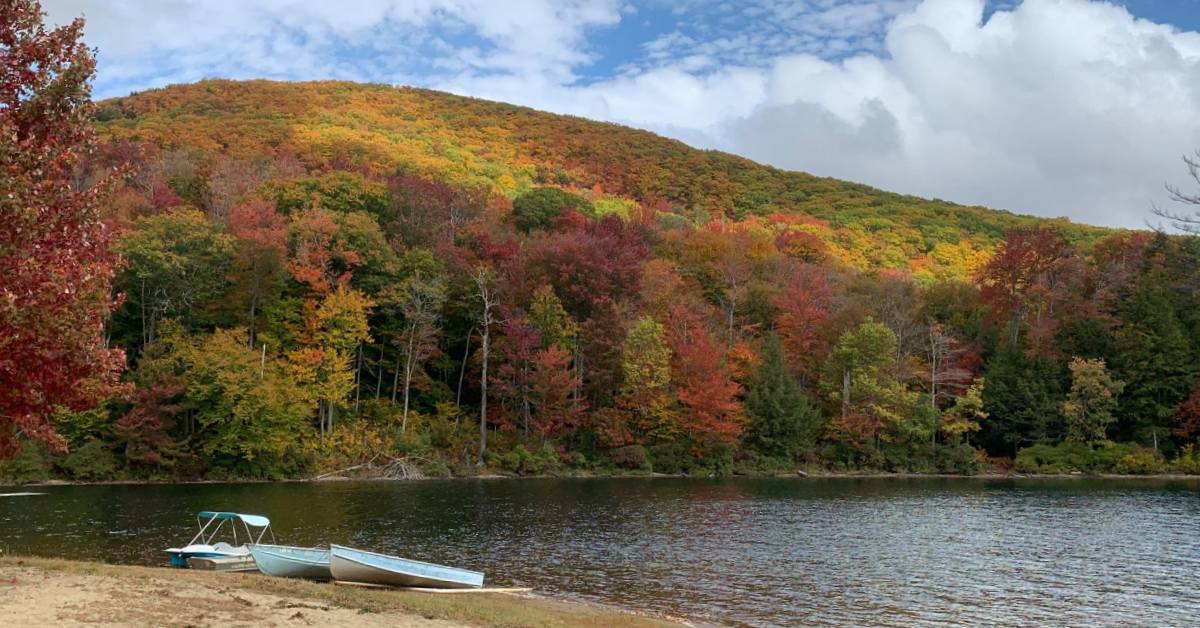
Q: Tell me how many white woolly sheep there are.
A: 0